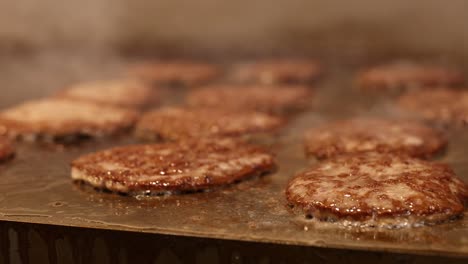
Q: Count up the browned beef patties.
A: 12